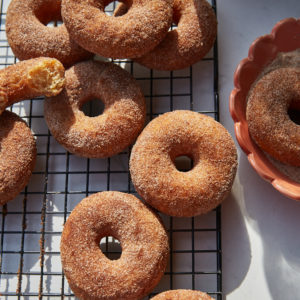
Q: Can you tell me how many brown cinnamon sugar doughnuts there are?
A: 10